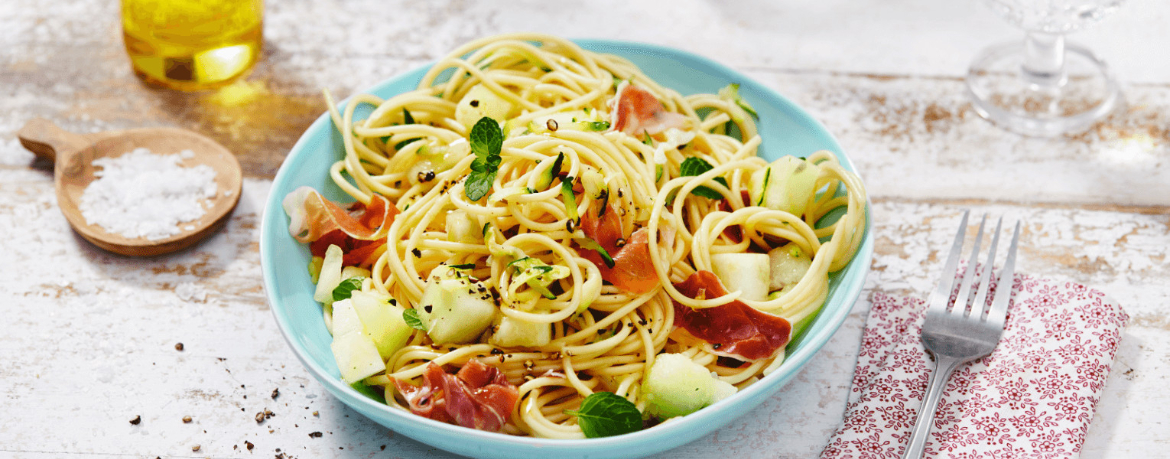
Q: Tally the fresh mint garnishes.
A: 5